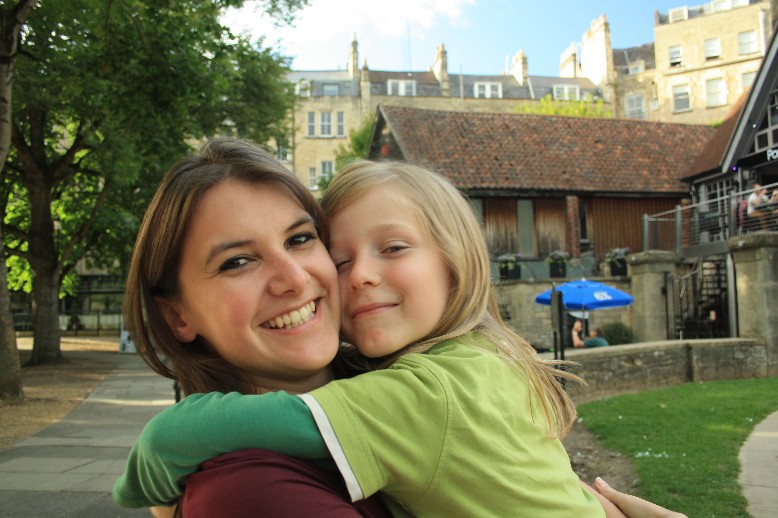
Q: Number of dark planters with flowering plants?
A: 3